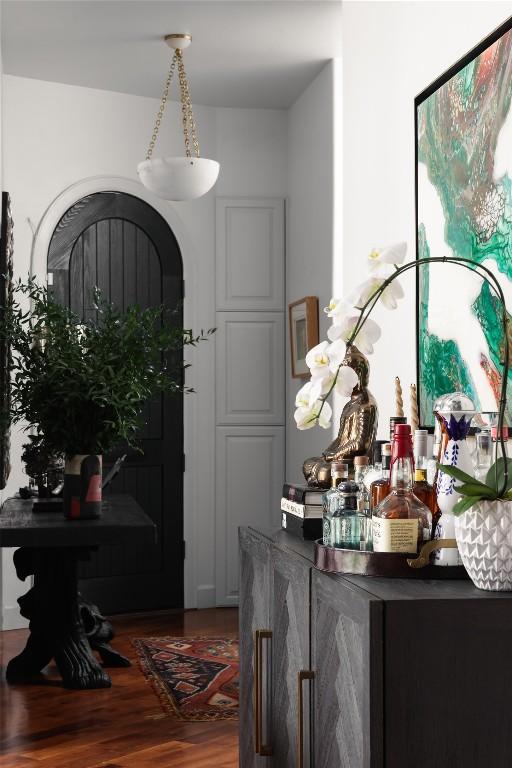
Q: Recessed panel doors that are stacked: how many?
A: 3